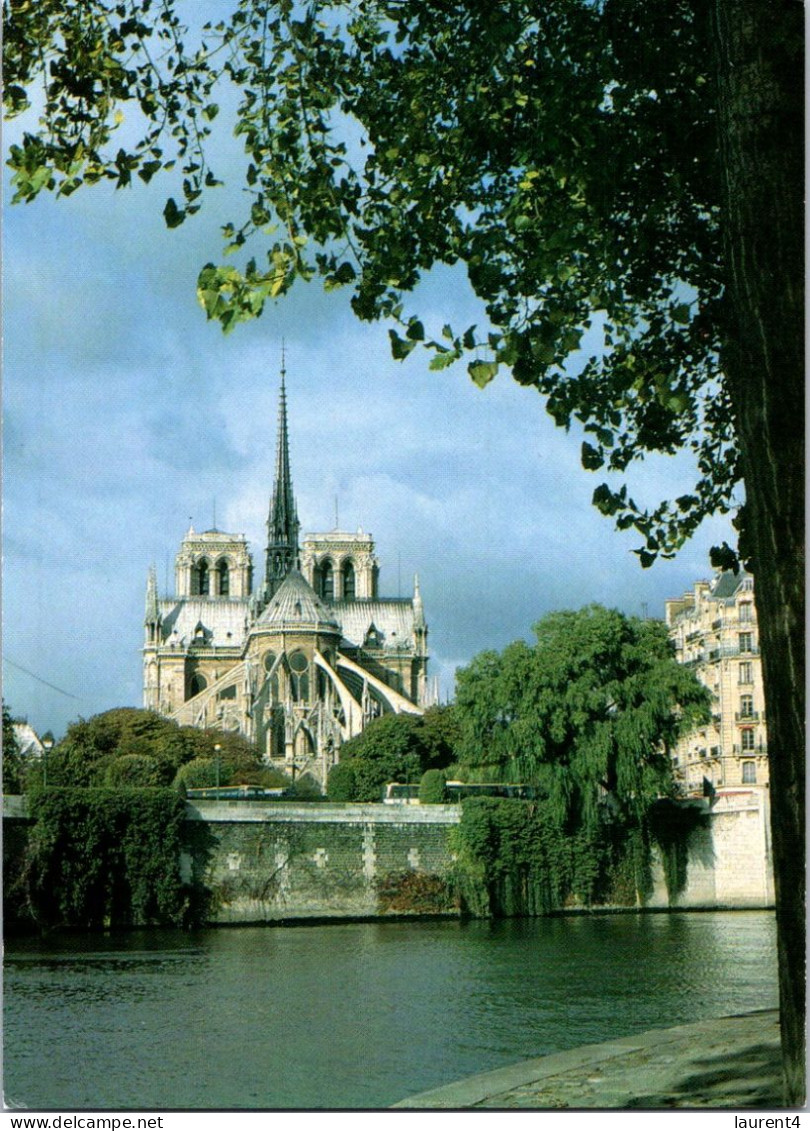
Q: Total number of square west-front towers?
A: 2